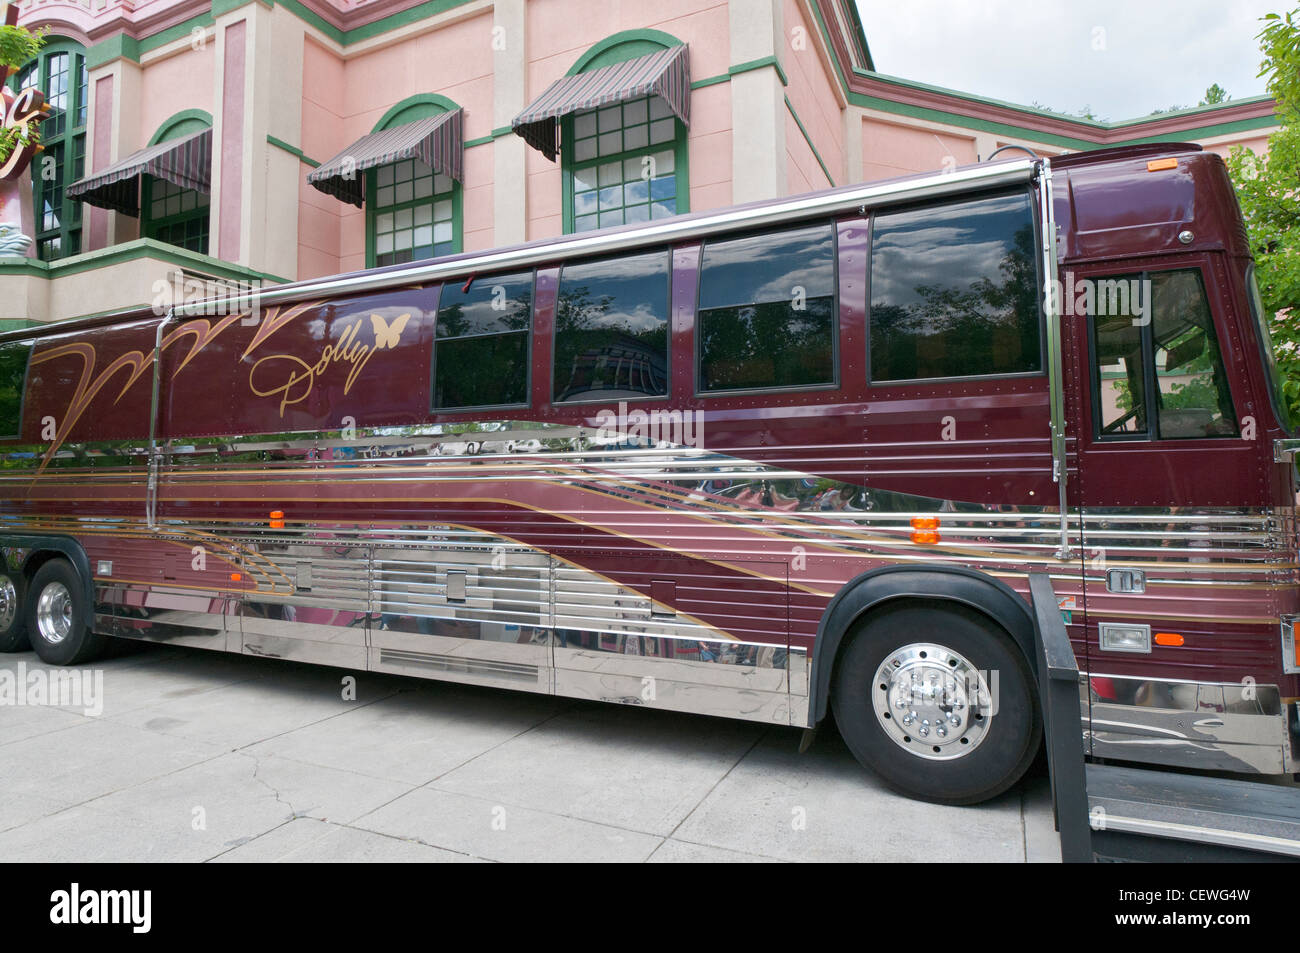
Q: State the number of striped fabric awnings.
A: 3